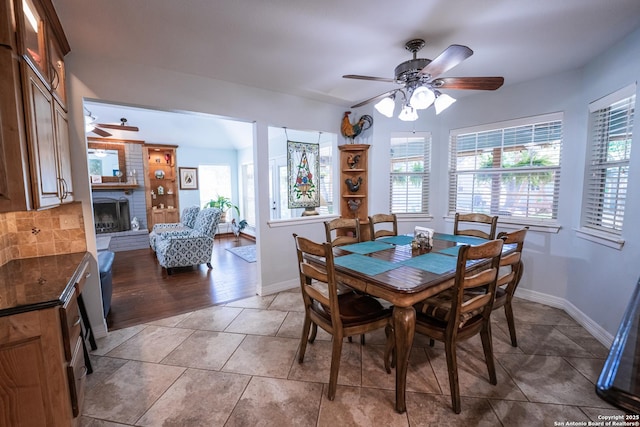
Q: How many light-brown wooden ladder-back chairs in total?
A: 6